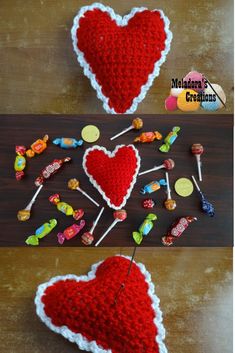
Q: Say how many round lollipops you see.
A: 8